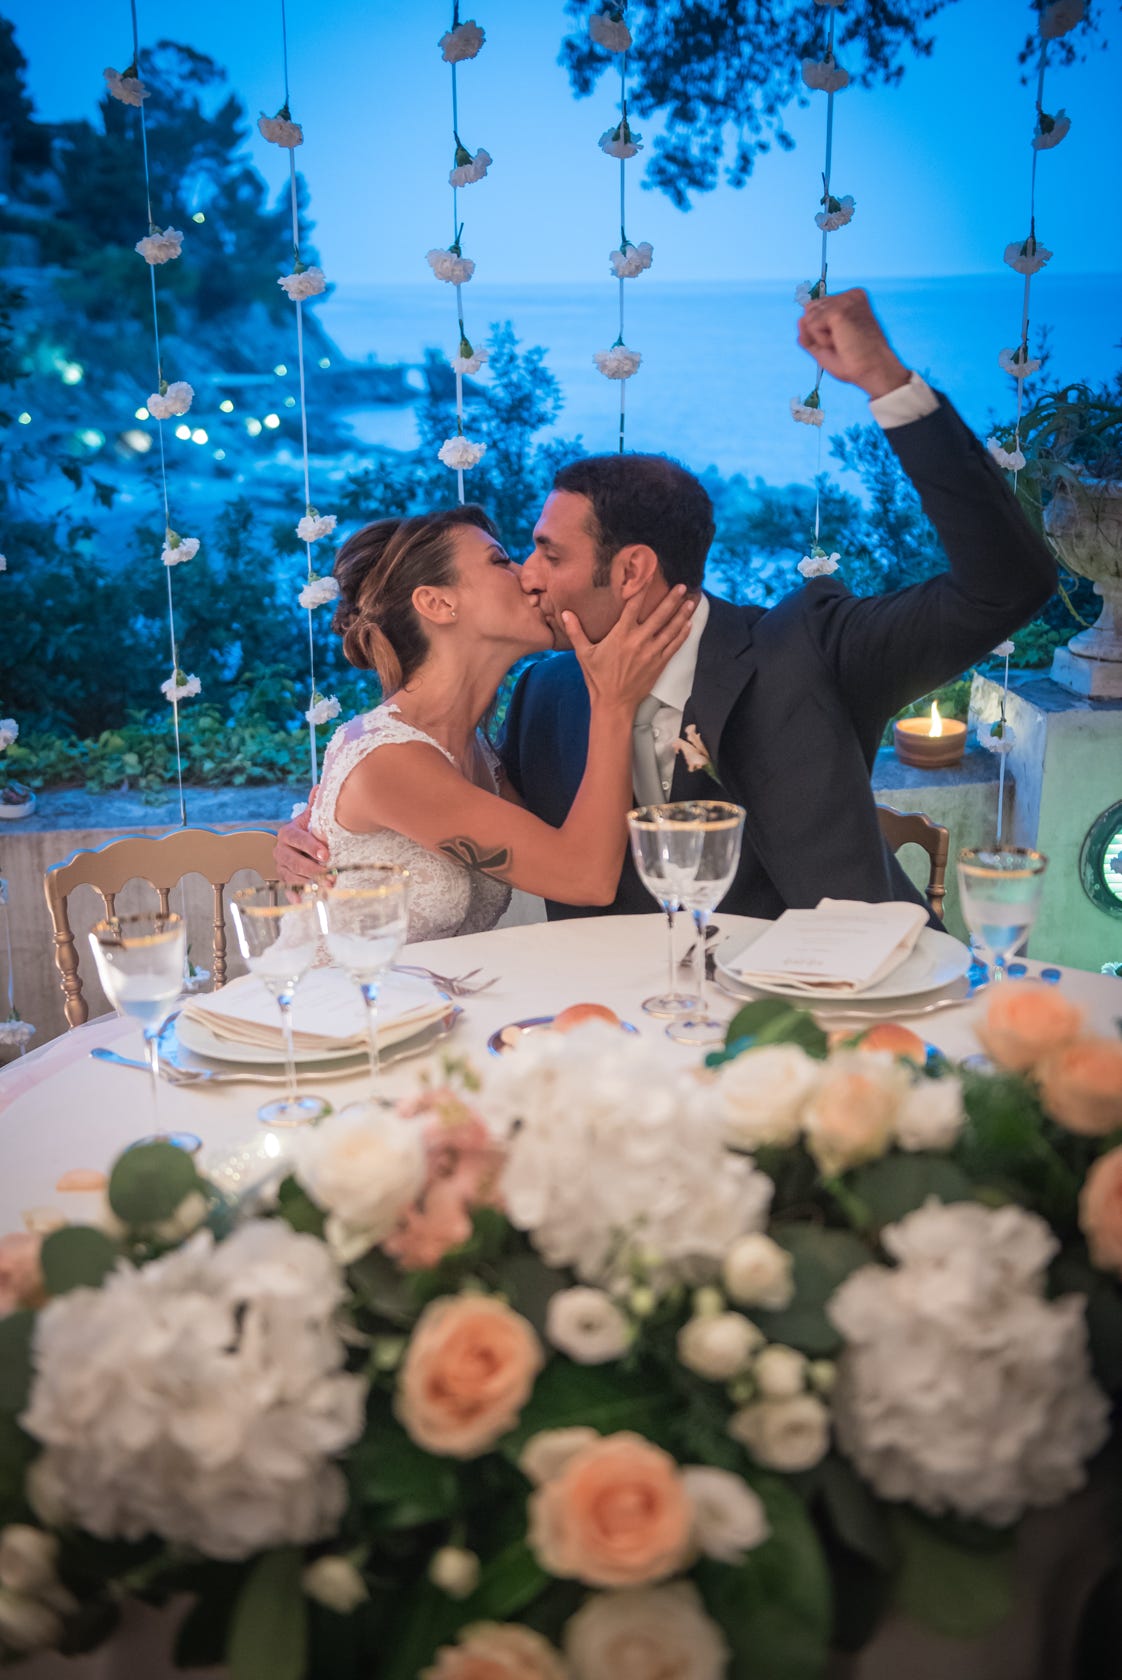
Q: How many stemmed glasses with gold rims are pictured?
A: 6